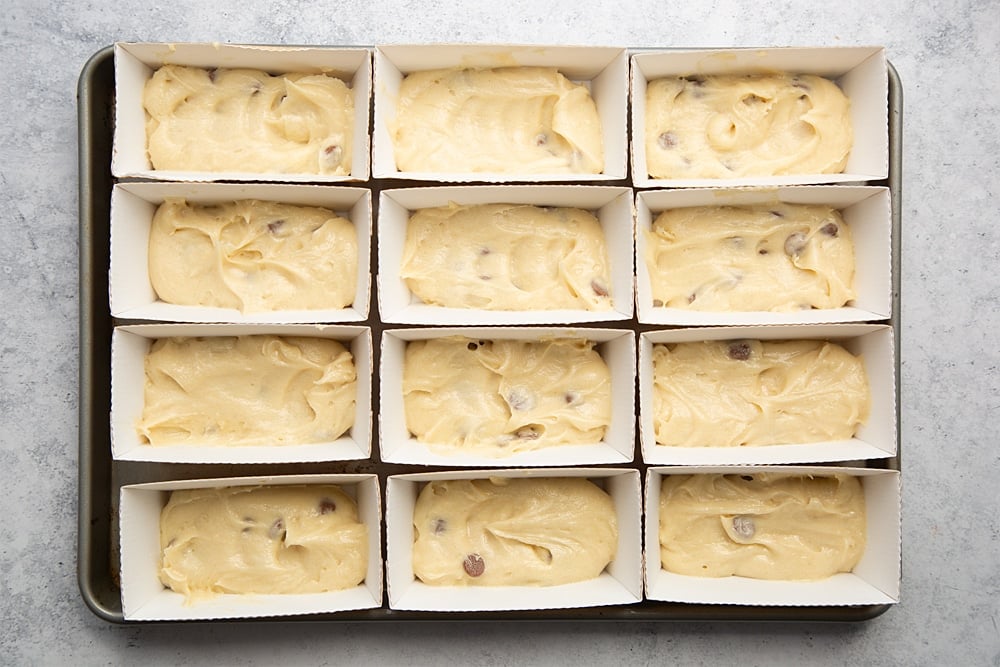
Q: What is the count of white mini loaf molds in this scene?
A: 12